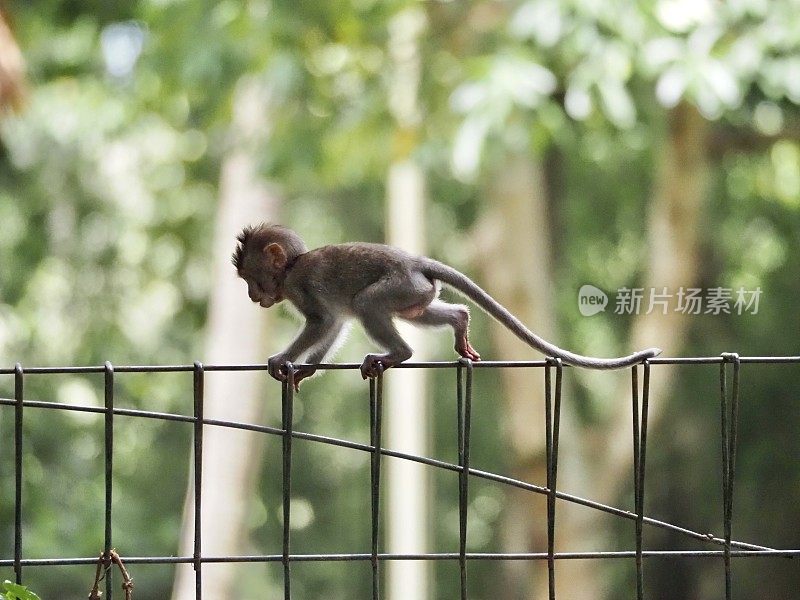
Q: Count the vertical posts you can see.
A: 9